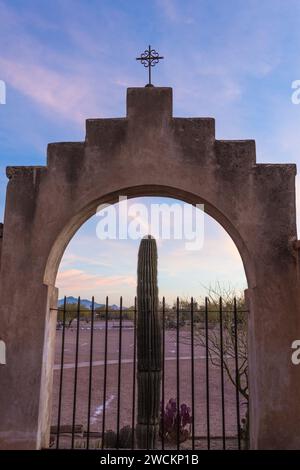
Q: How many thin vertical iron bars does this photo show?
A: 12